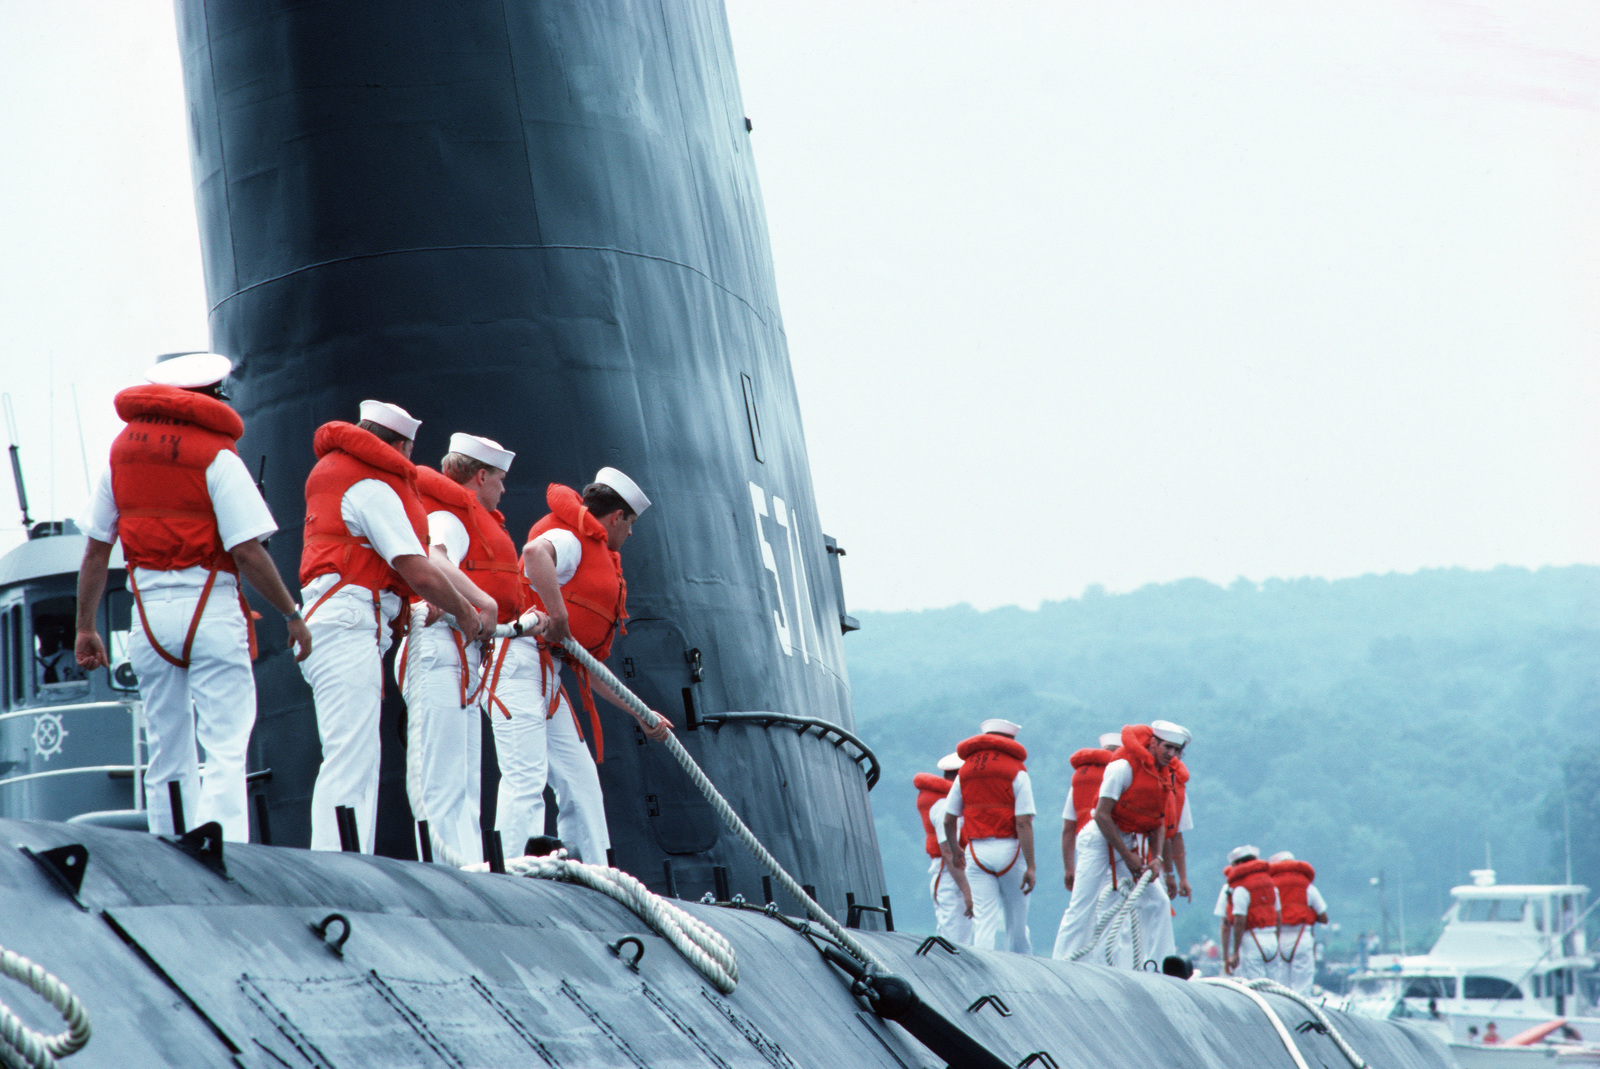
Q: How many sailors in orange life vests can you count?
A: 11